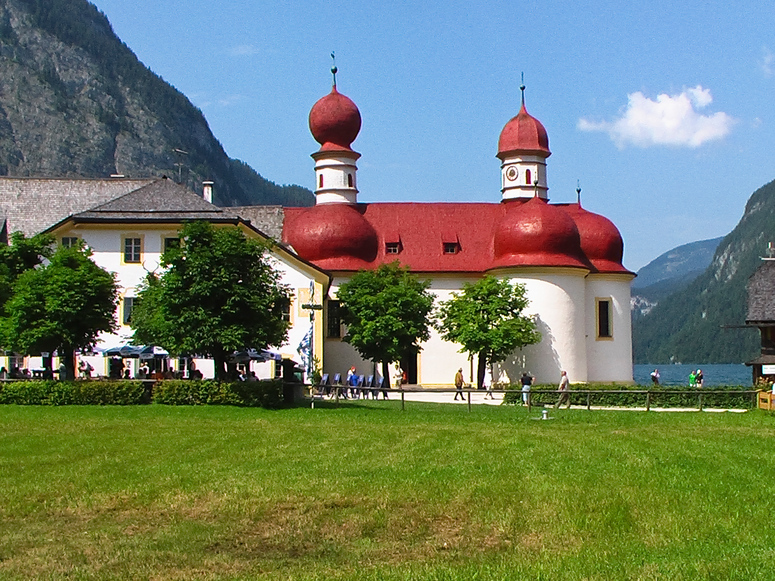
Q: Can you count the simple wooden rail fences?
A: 1